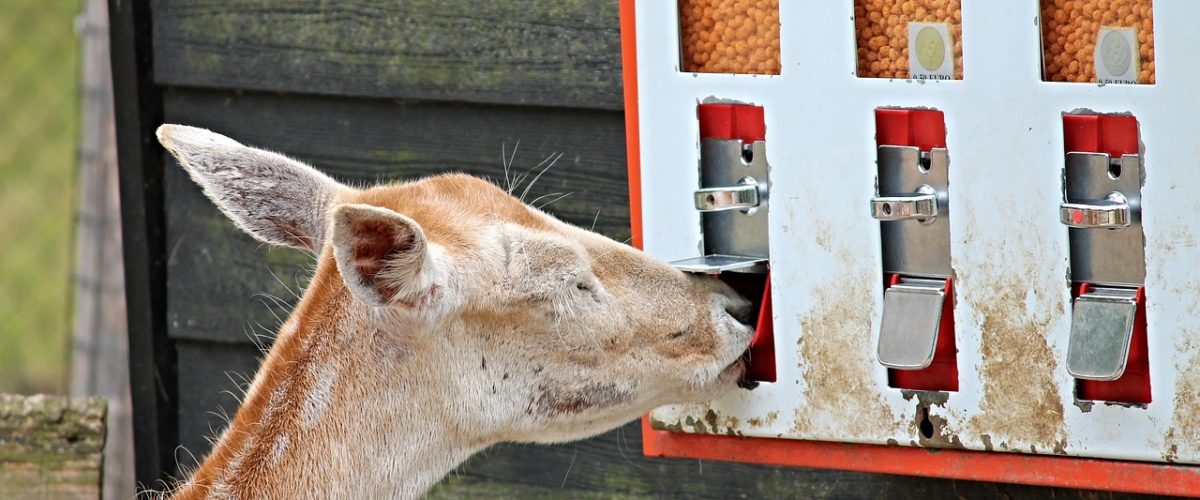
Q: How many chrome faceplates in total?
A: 3